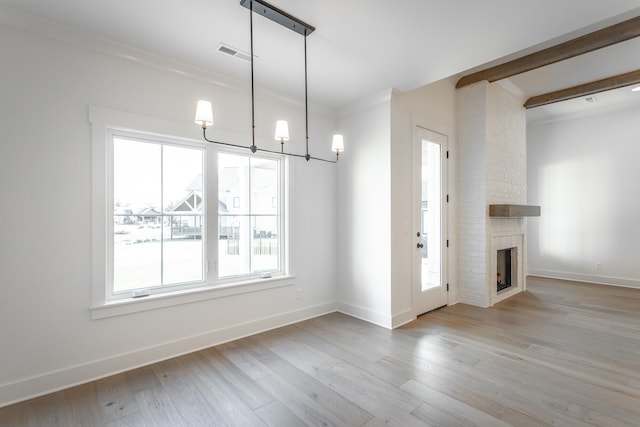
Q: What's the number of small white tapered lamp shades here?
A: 3